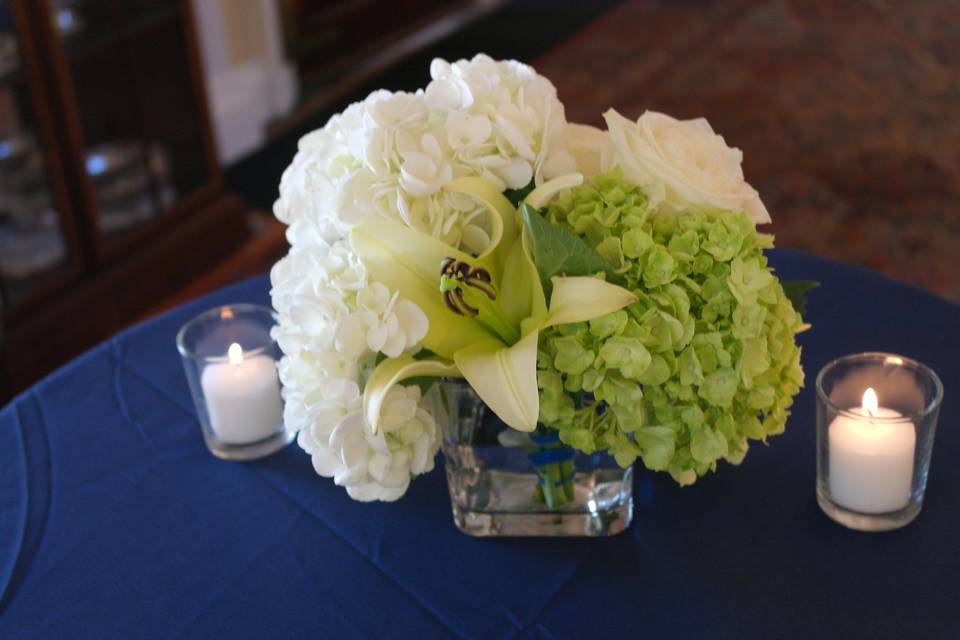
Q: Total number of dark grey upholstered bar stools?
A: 0